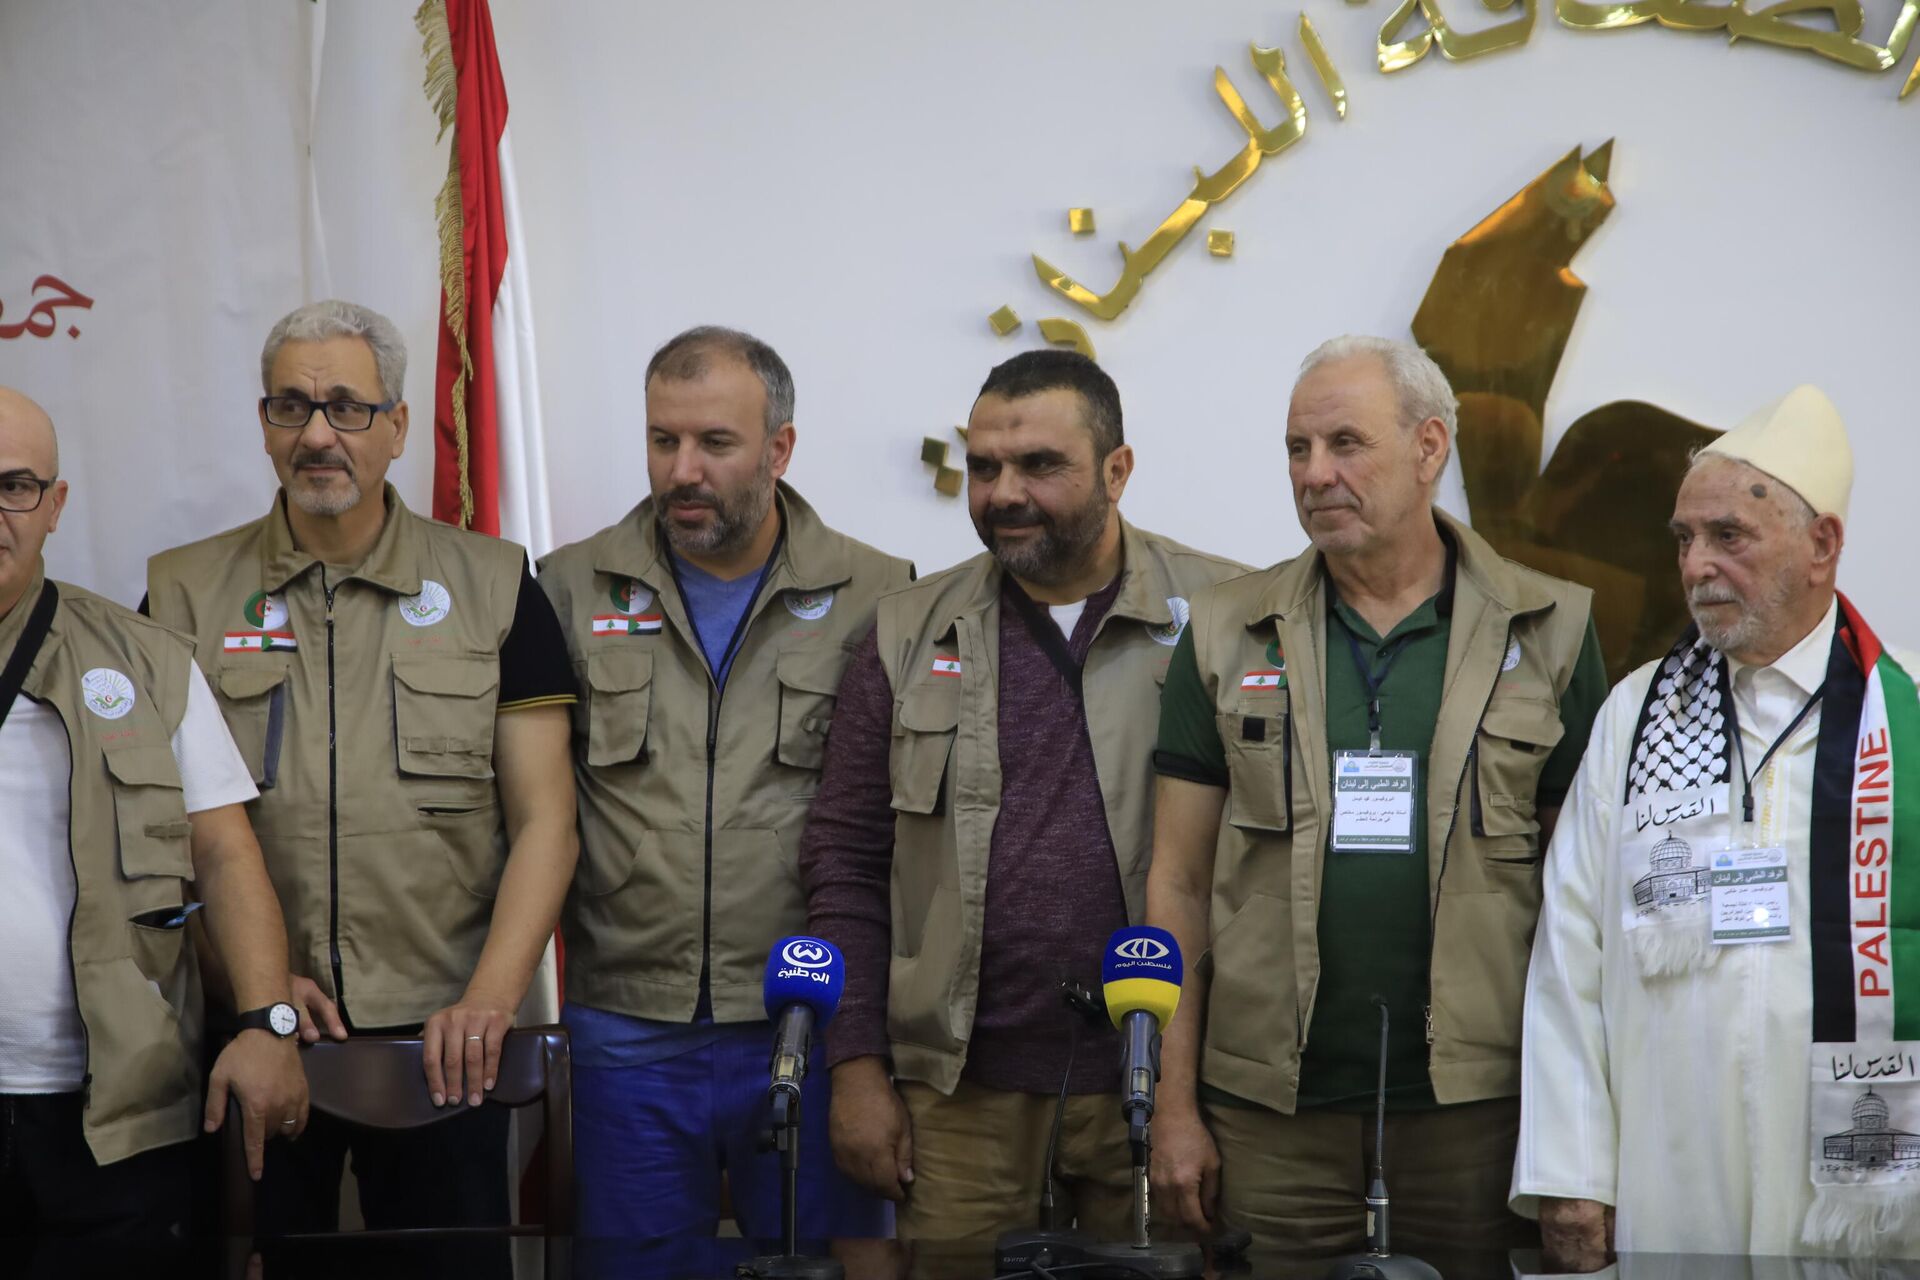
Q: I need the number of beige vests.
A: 5